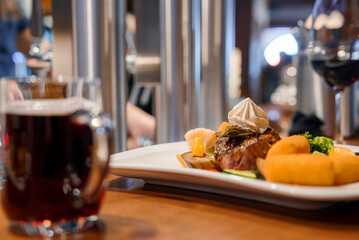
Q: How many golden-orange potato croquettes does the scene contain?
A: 3